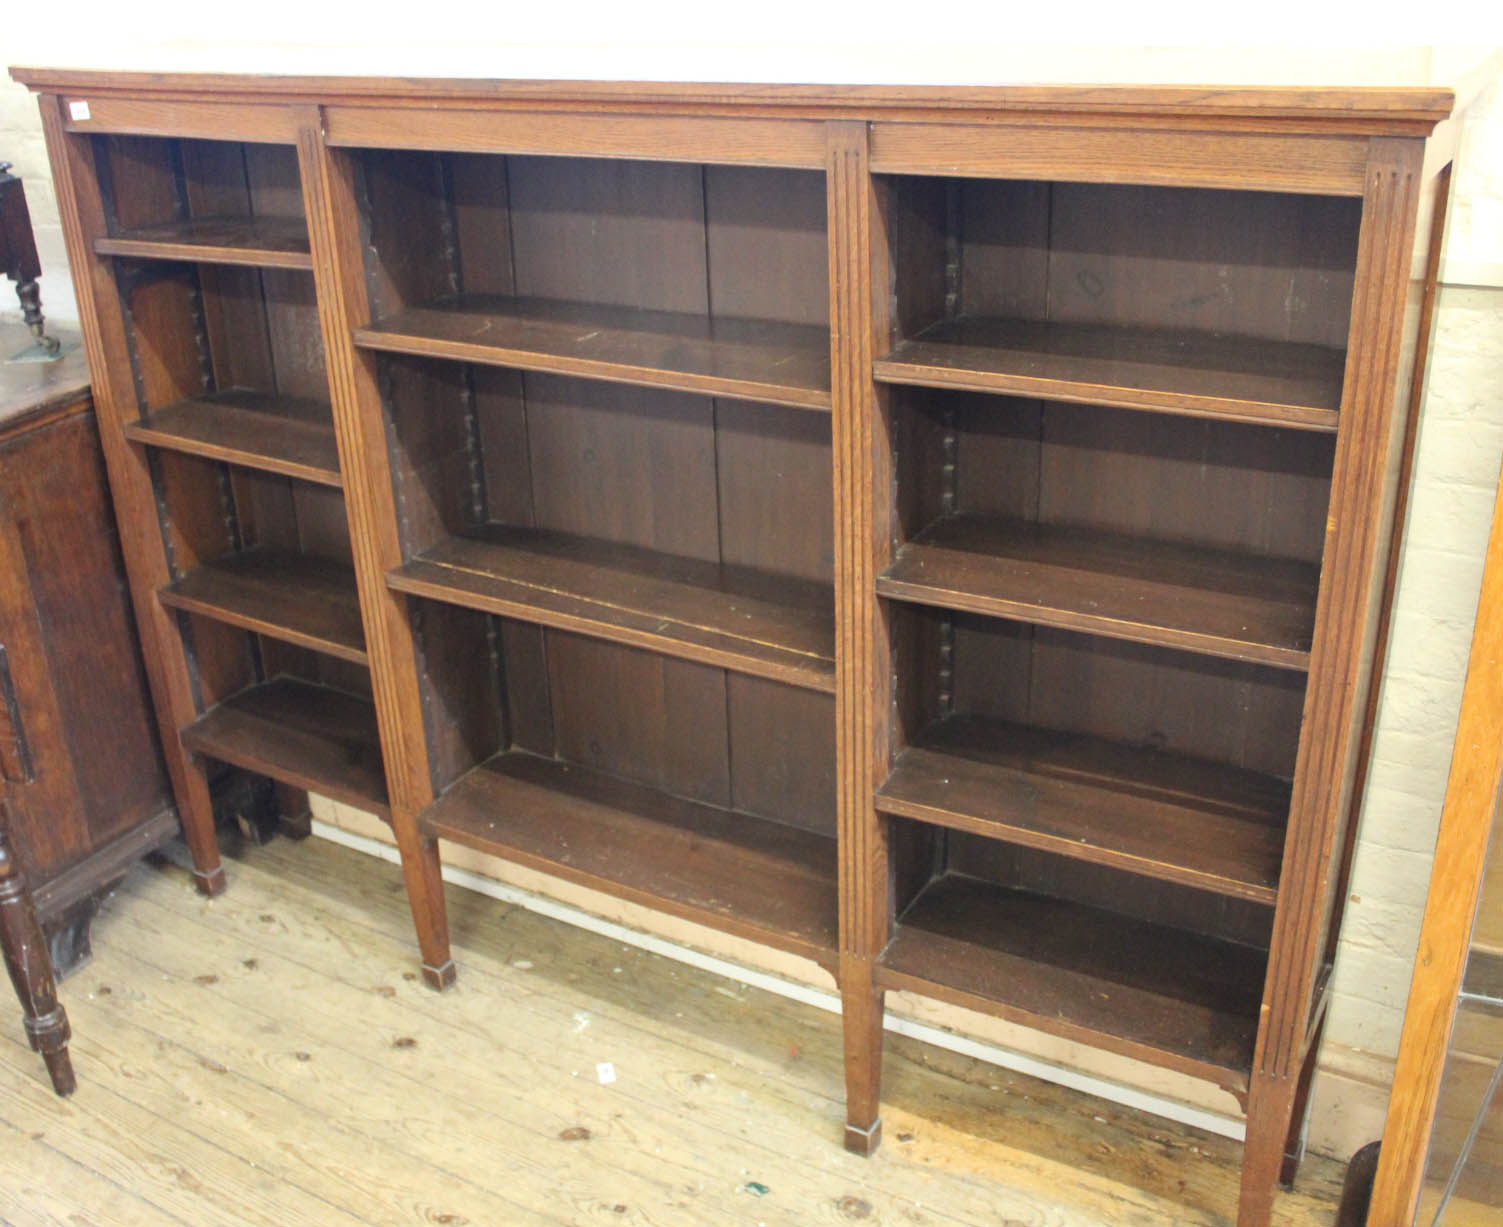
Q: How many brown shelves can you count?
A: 11